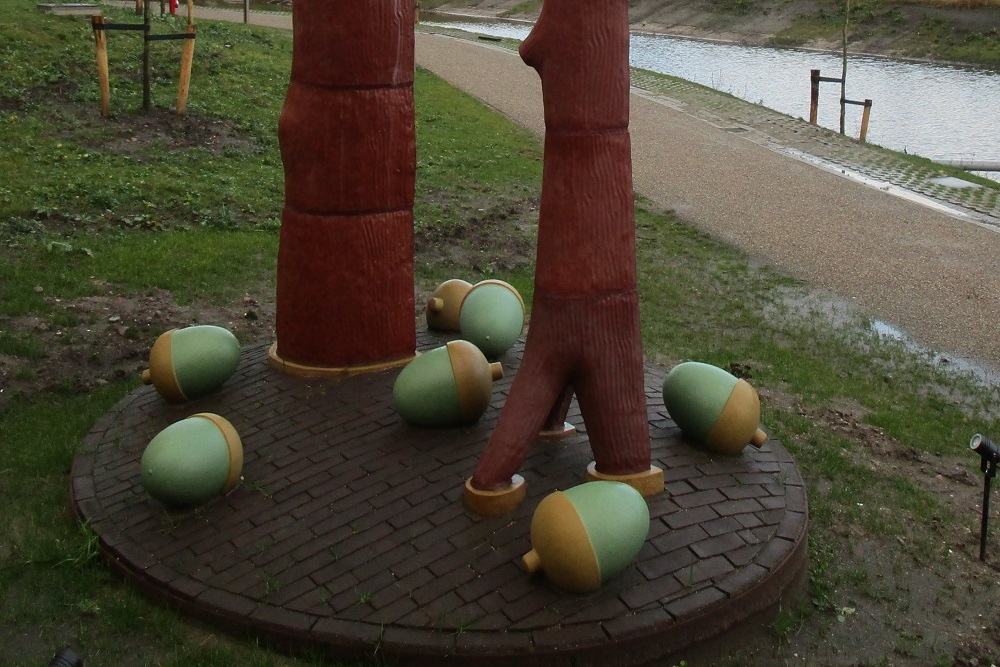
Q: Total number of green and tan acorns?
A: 7